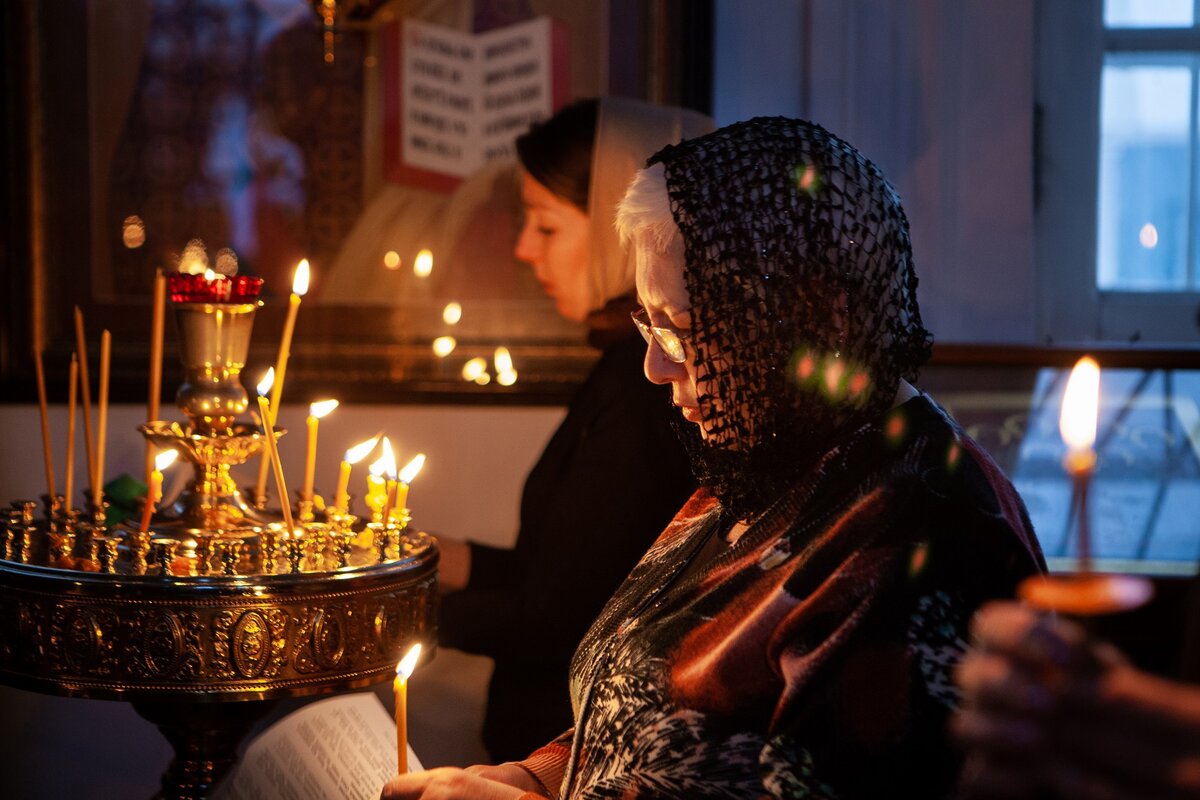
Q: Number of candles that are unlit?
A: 5